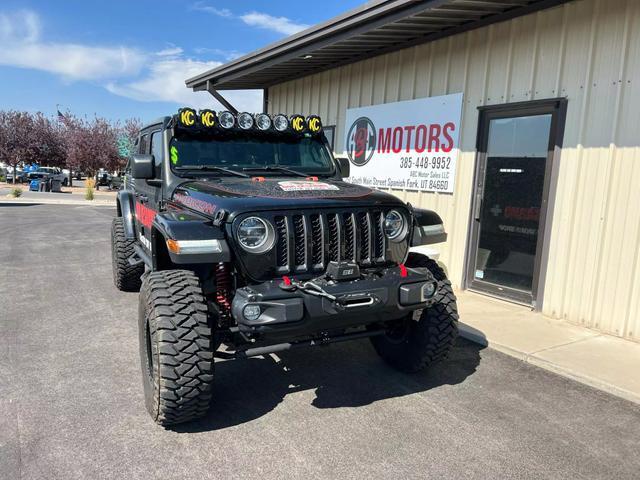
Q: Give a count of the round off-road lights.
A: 8